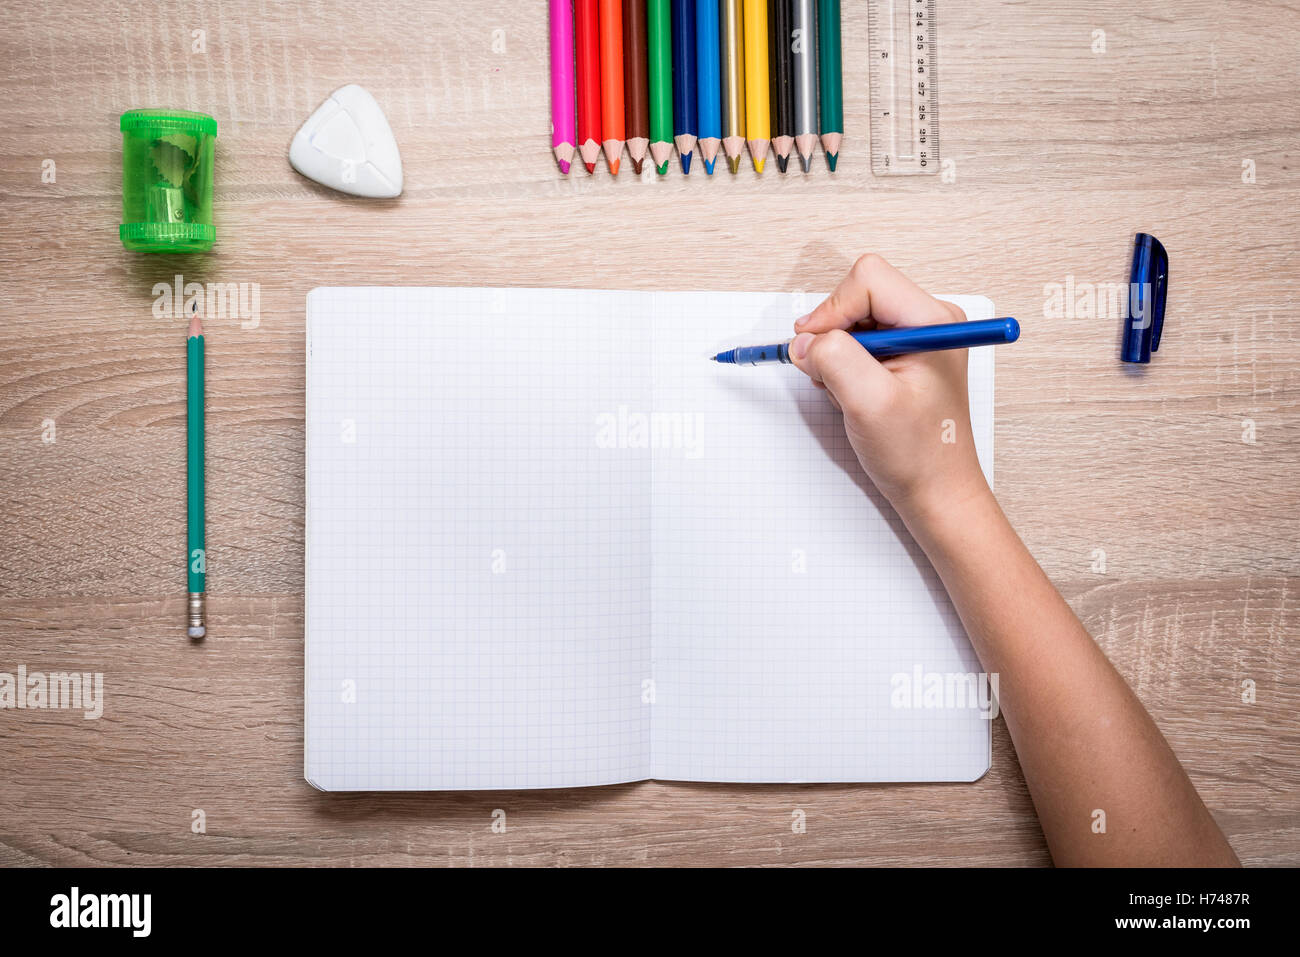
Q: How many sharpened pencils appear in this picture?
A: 13